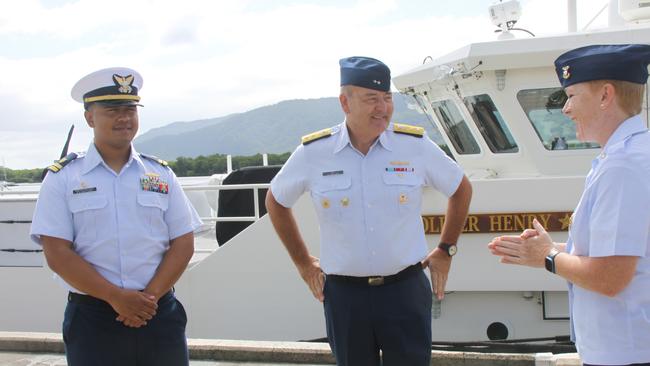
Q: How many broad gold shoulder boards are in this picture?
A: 2